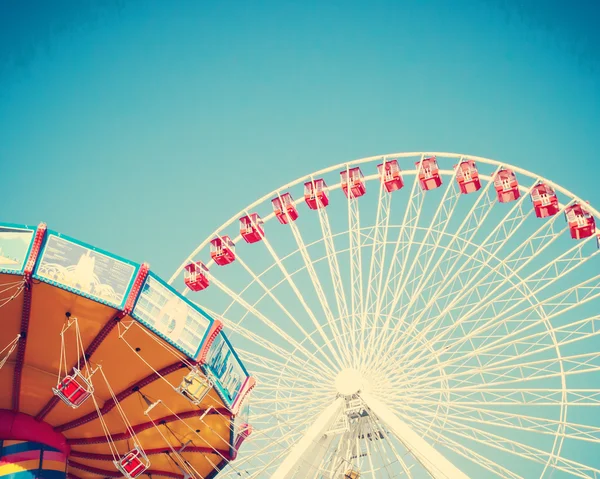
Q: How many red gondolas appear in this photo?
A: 12